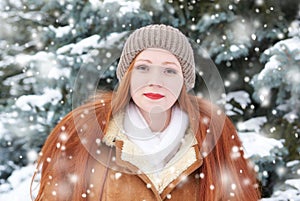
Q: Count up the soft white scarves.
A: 1